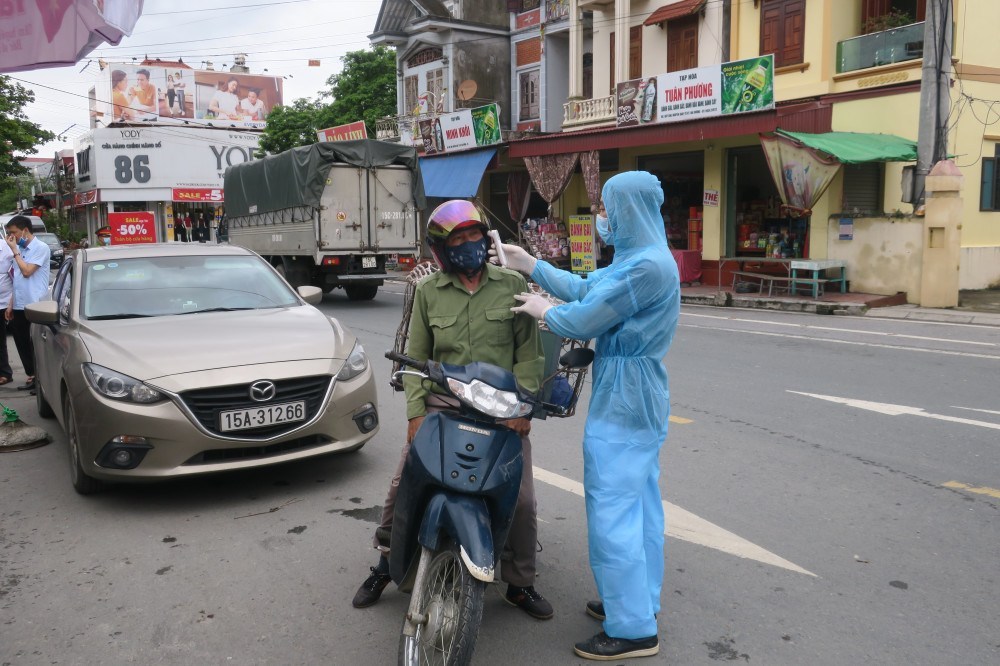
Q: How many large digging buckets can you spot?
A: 0